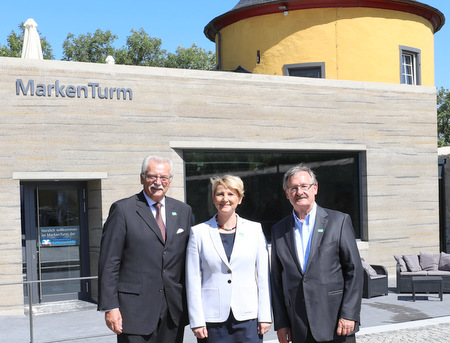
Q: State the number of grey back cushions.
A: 5